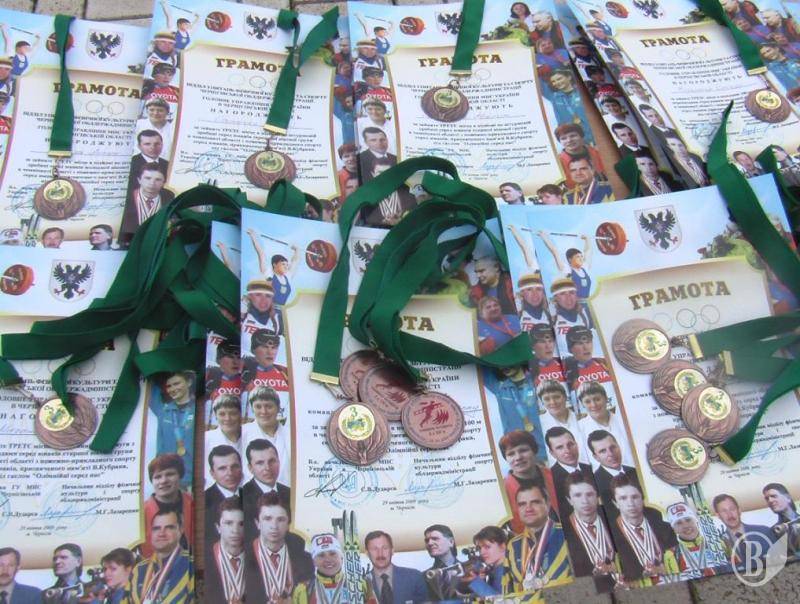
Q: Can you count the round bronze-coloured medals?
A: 13